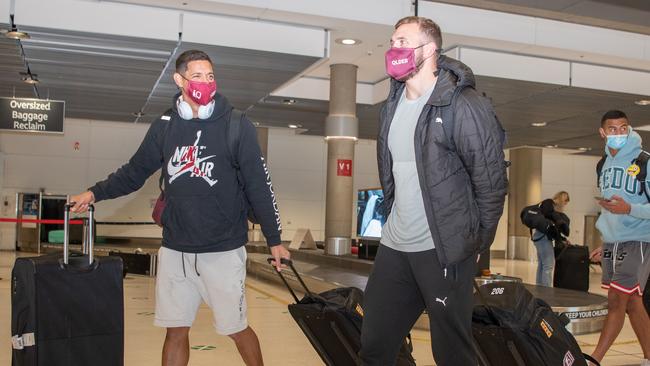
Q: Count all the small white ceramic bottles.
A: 0